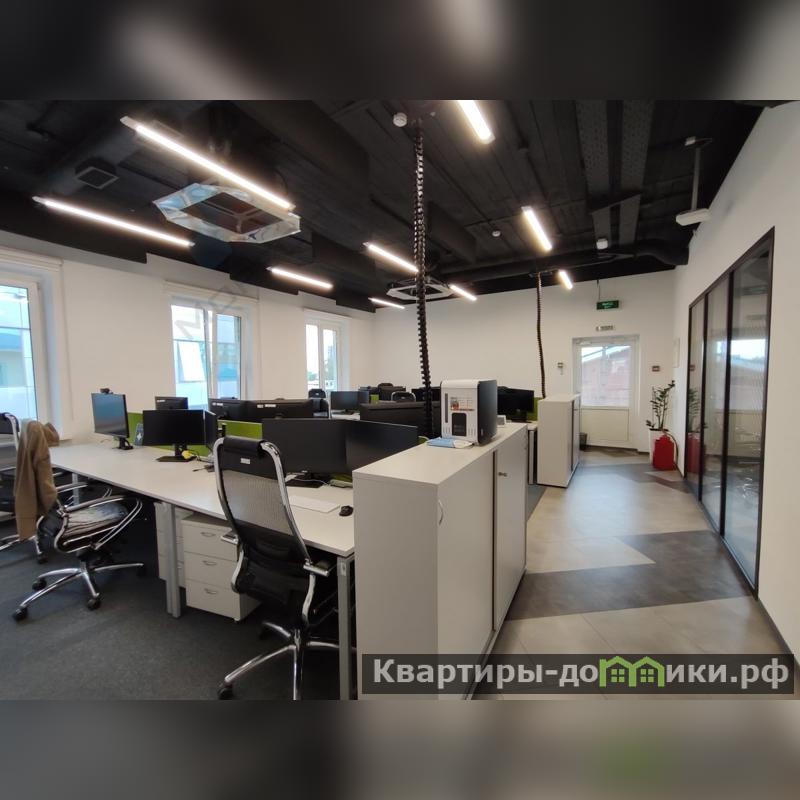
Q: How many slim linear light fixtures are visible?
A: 9